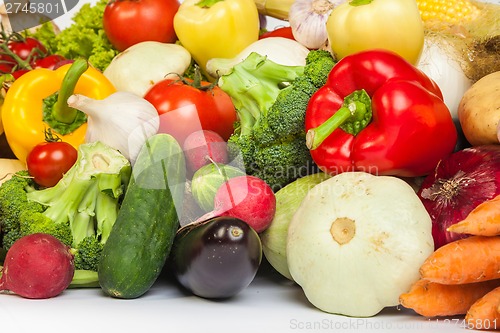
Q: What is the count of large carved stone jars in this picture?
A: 0